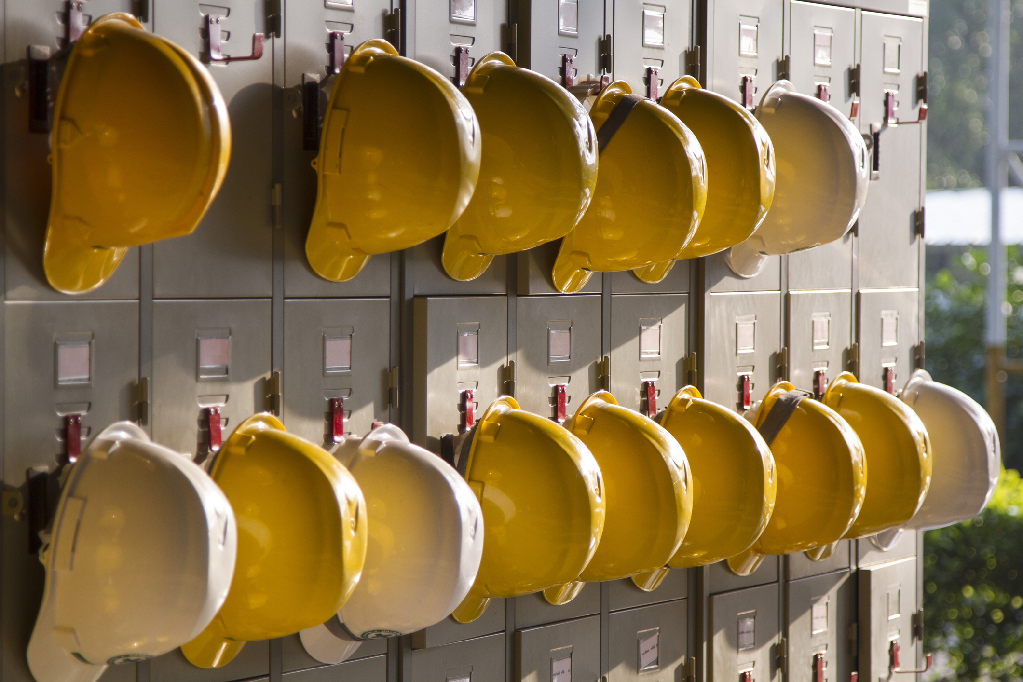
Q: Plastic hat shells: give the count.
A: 15